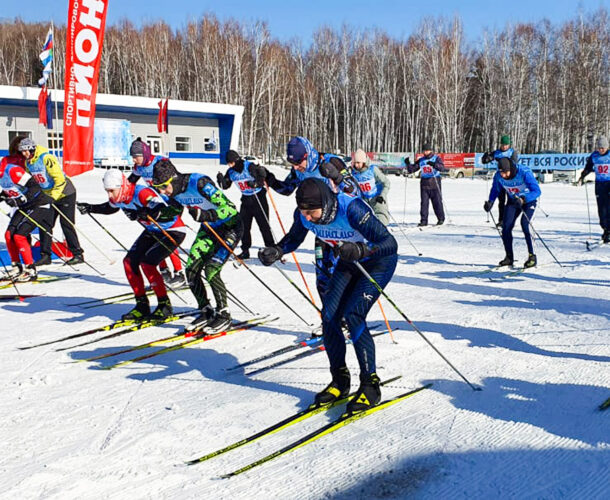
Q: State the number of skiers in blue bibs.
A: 13